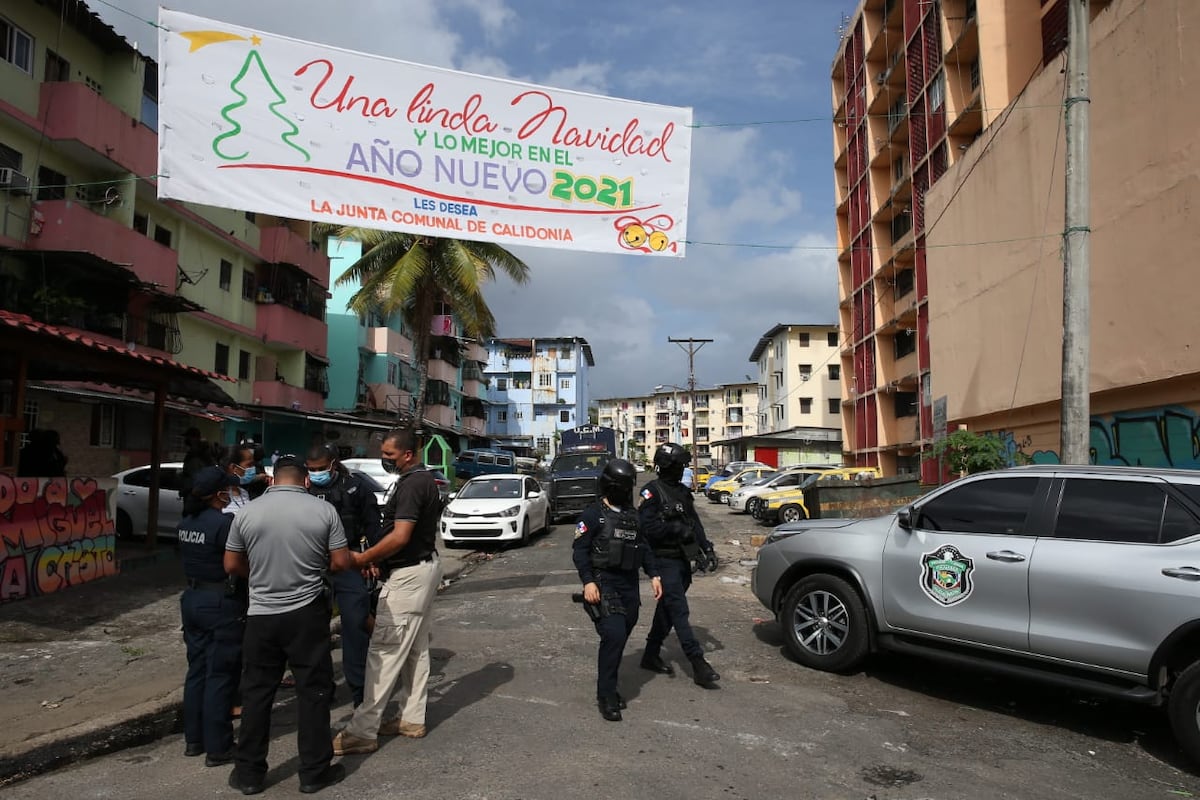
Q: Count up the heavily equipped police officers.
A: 2